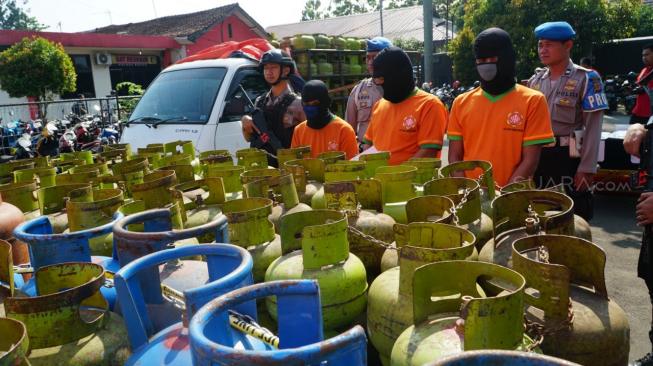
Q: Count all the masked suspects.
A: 3